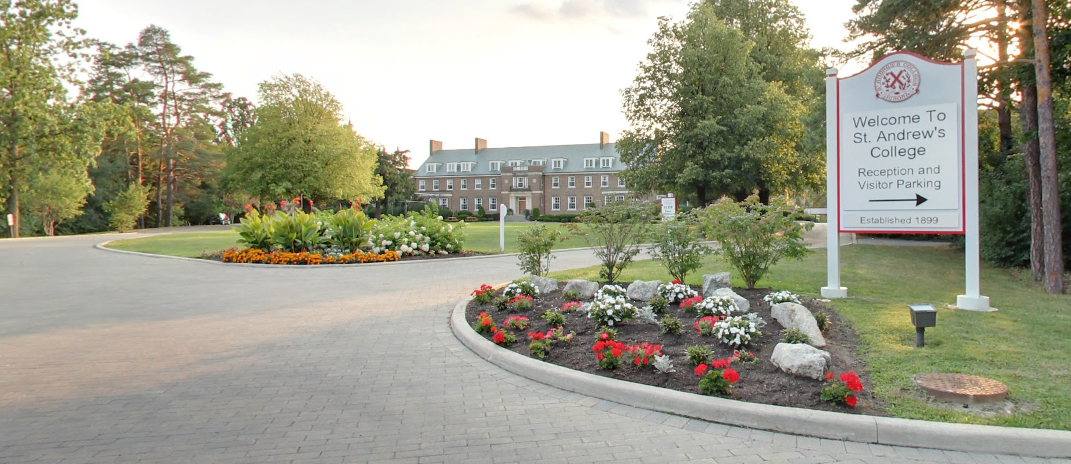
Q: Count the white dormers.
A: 9